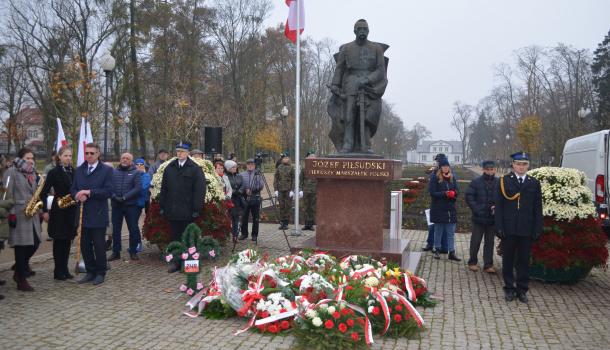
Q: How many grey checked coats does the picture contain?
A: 1